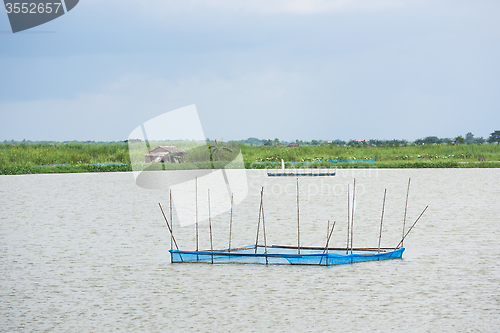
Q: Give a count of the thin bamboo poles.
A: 15